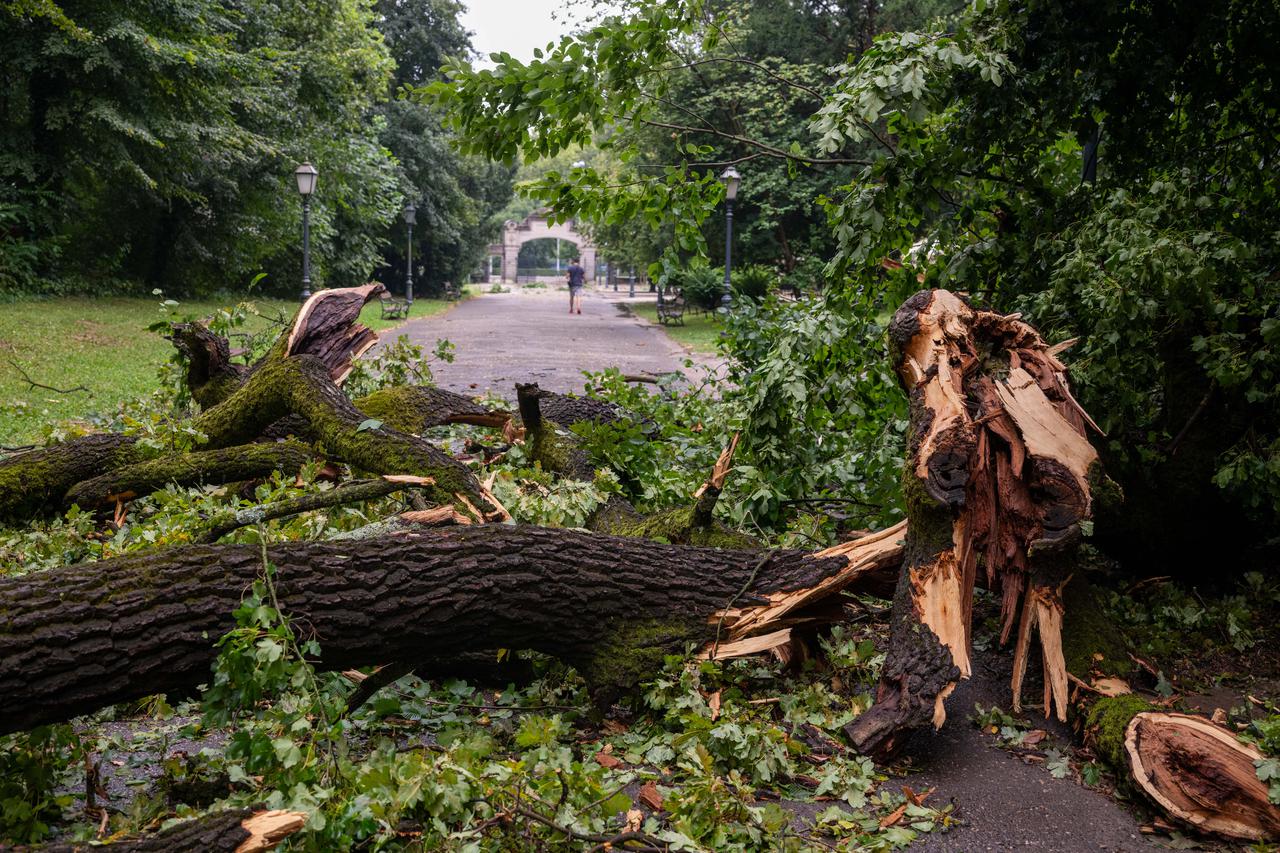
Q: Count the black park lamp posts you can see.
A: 3